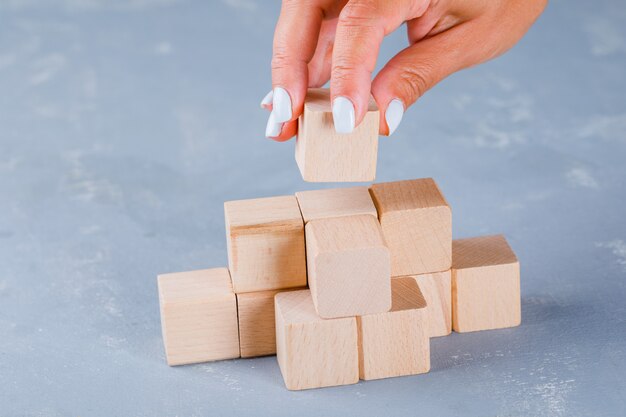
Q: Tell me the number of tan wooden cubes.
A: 11